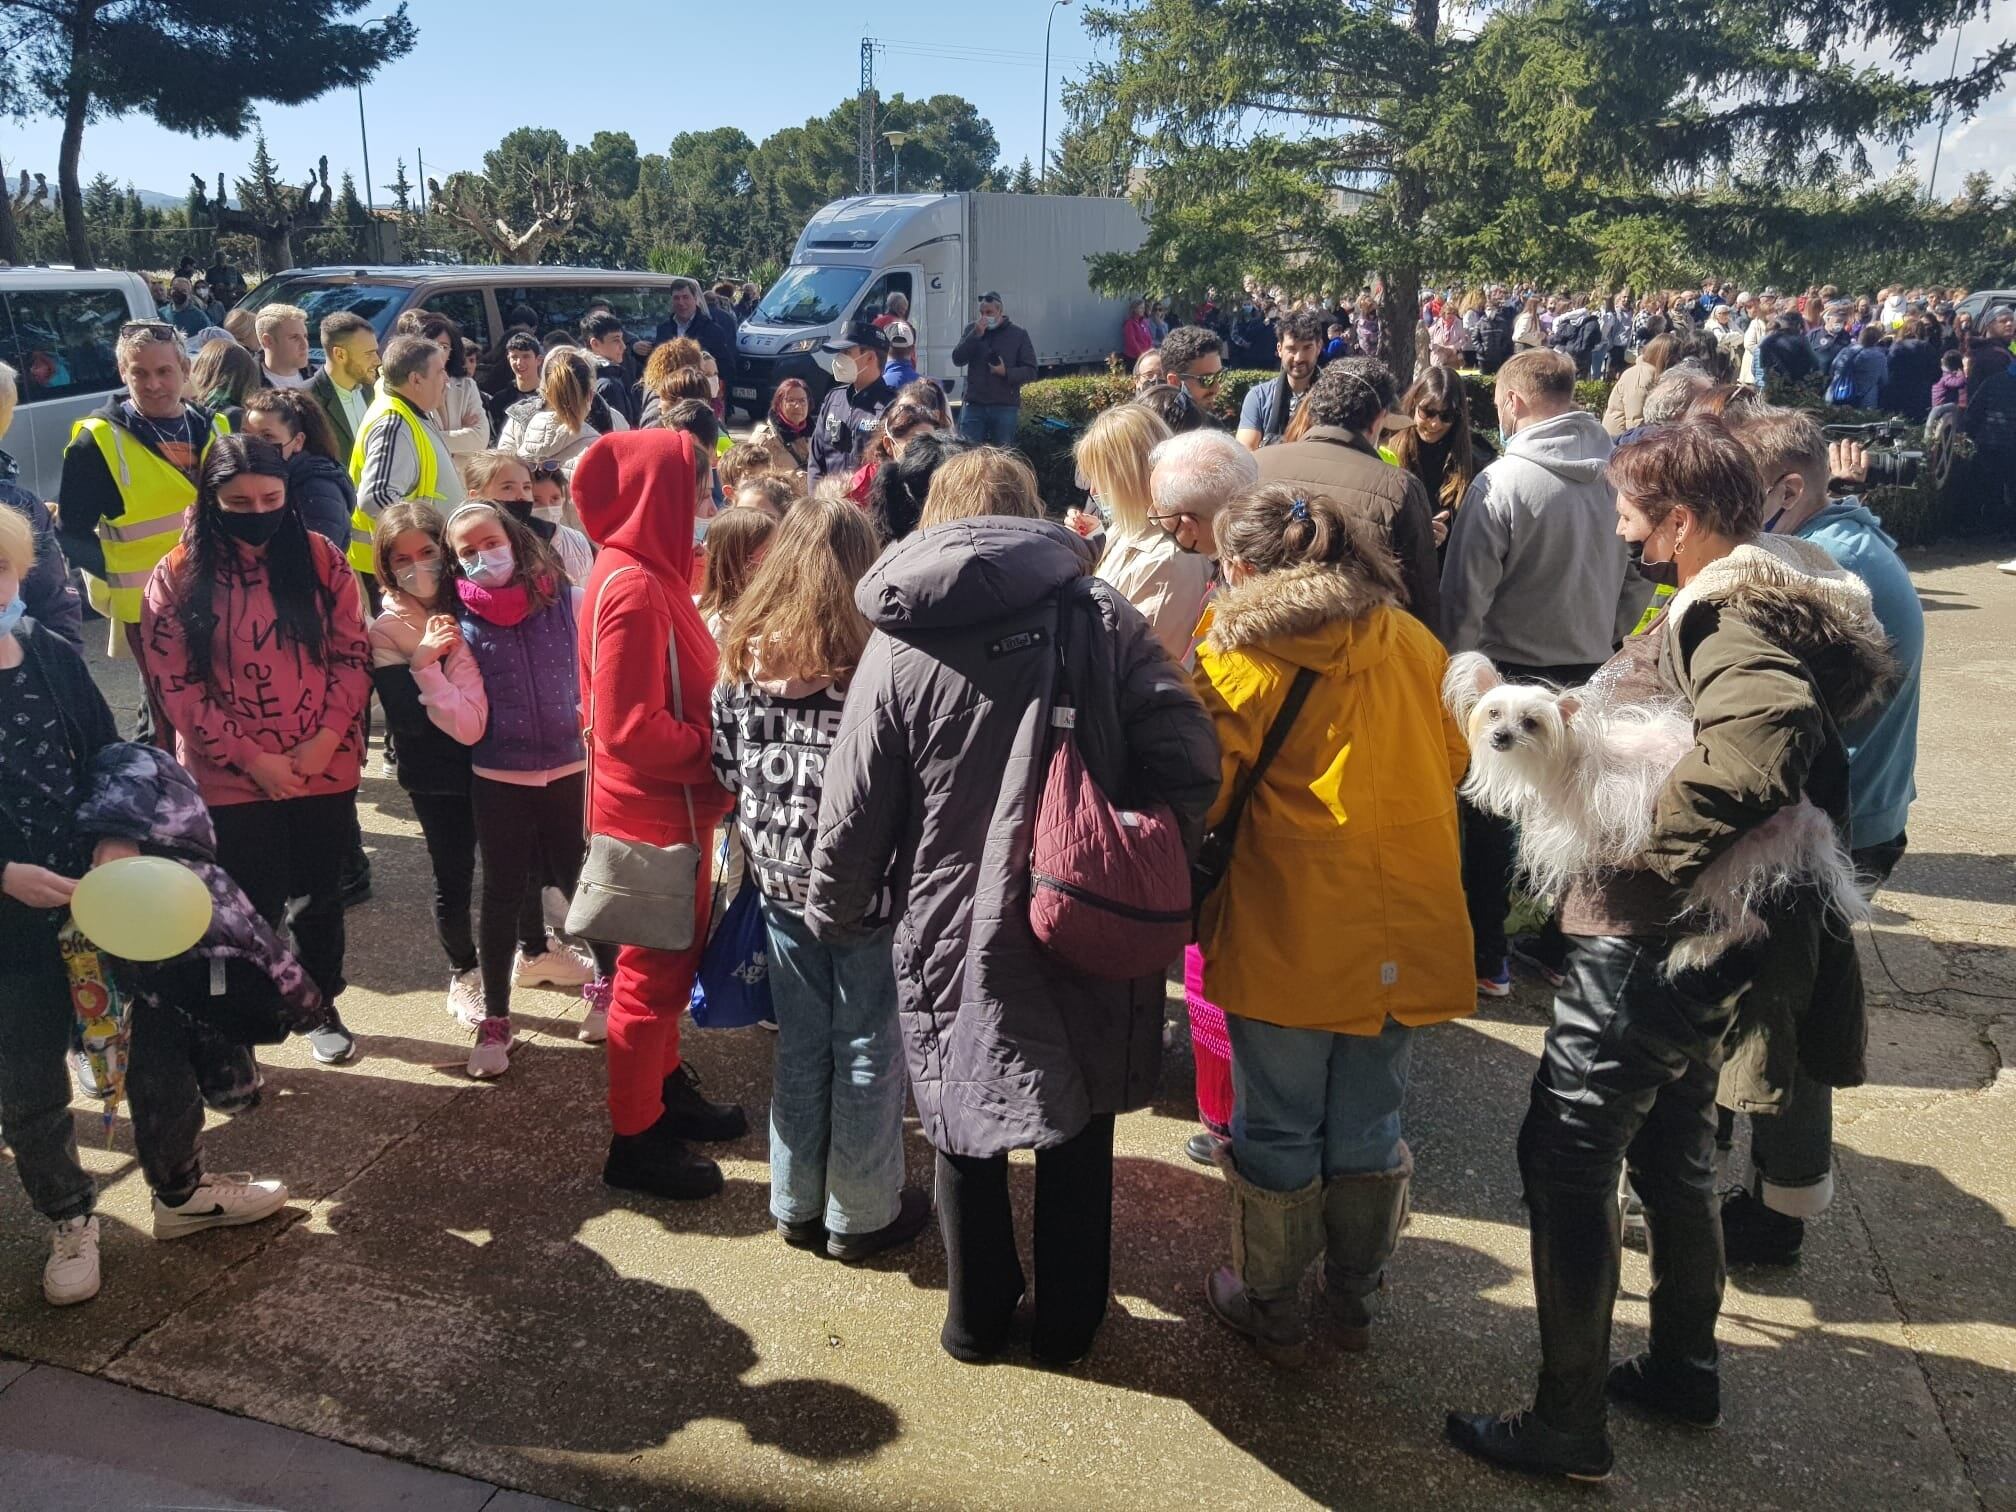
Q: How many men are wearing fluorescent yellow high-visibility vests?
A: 2